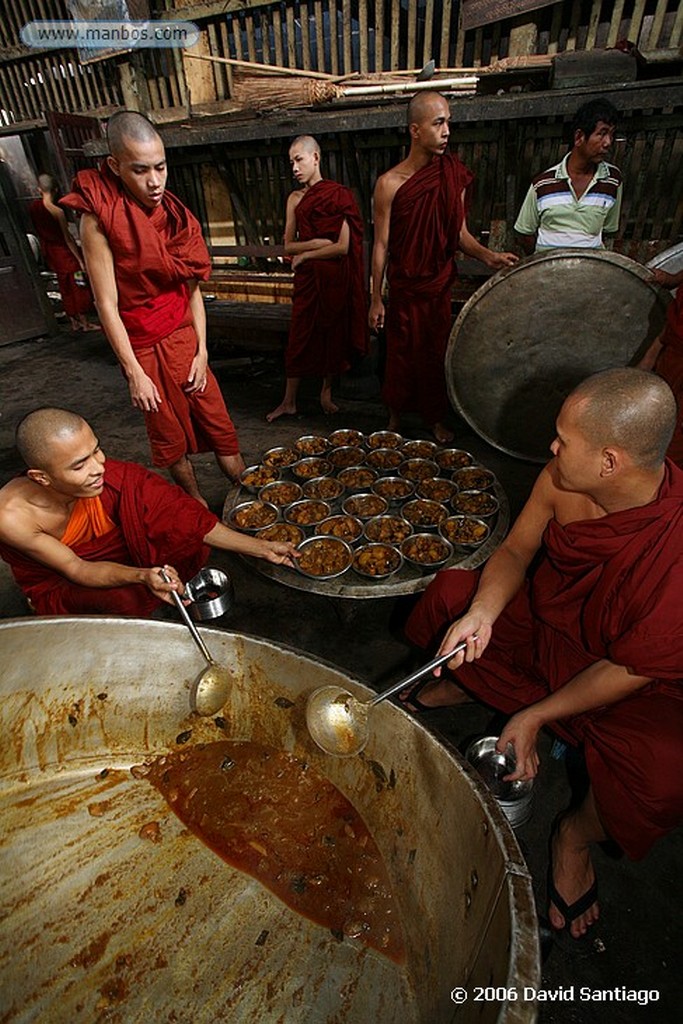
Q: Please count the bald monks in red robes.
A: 6